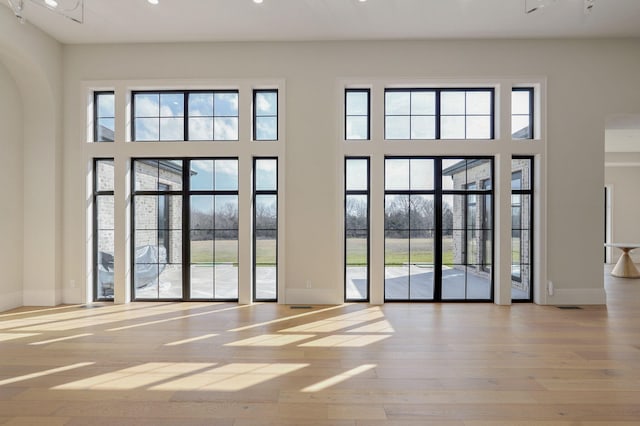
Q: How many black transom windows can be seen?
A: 6